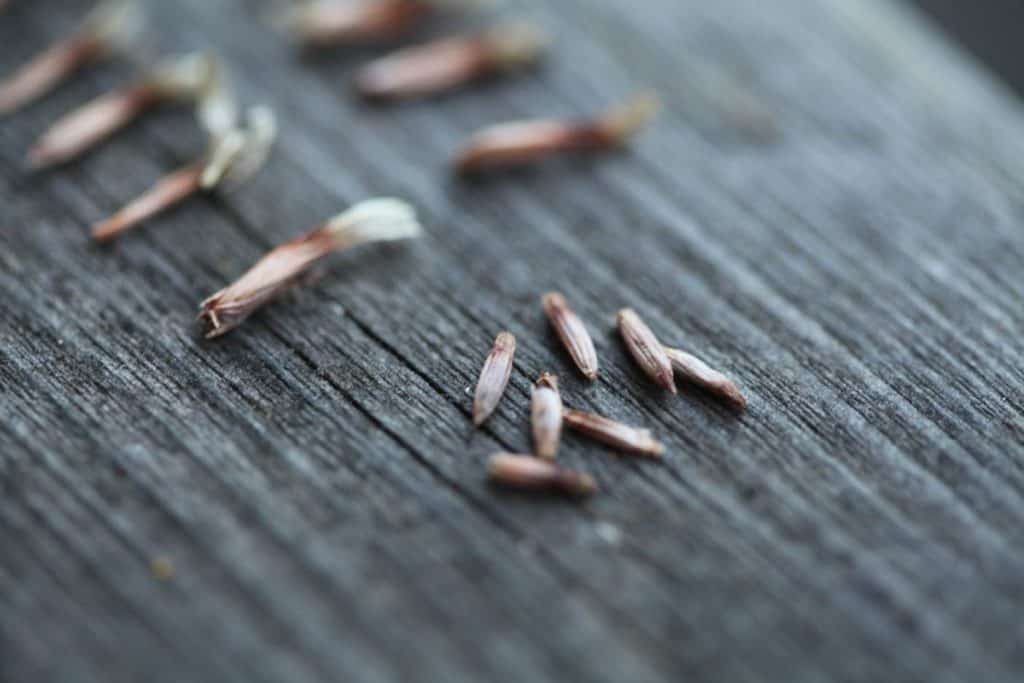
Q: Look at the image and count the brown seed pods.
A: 14